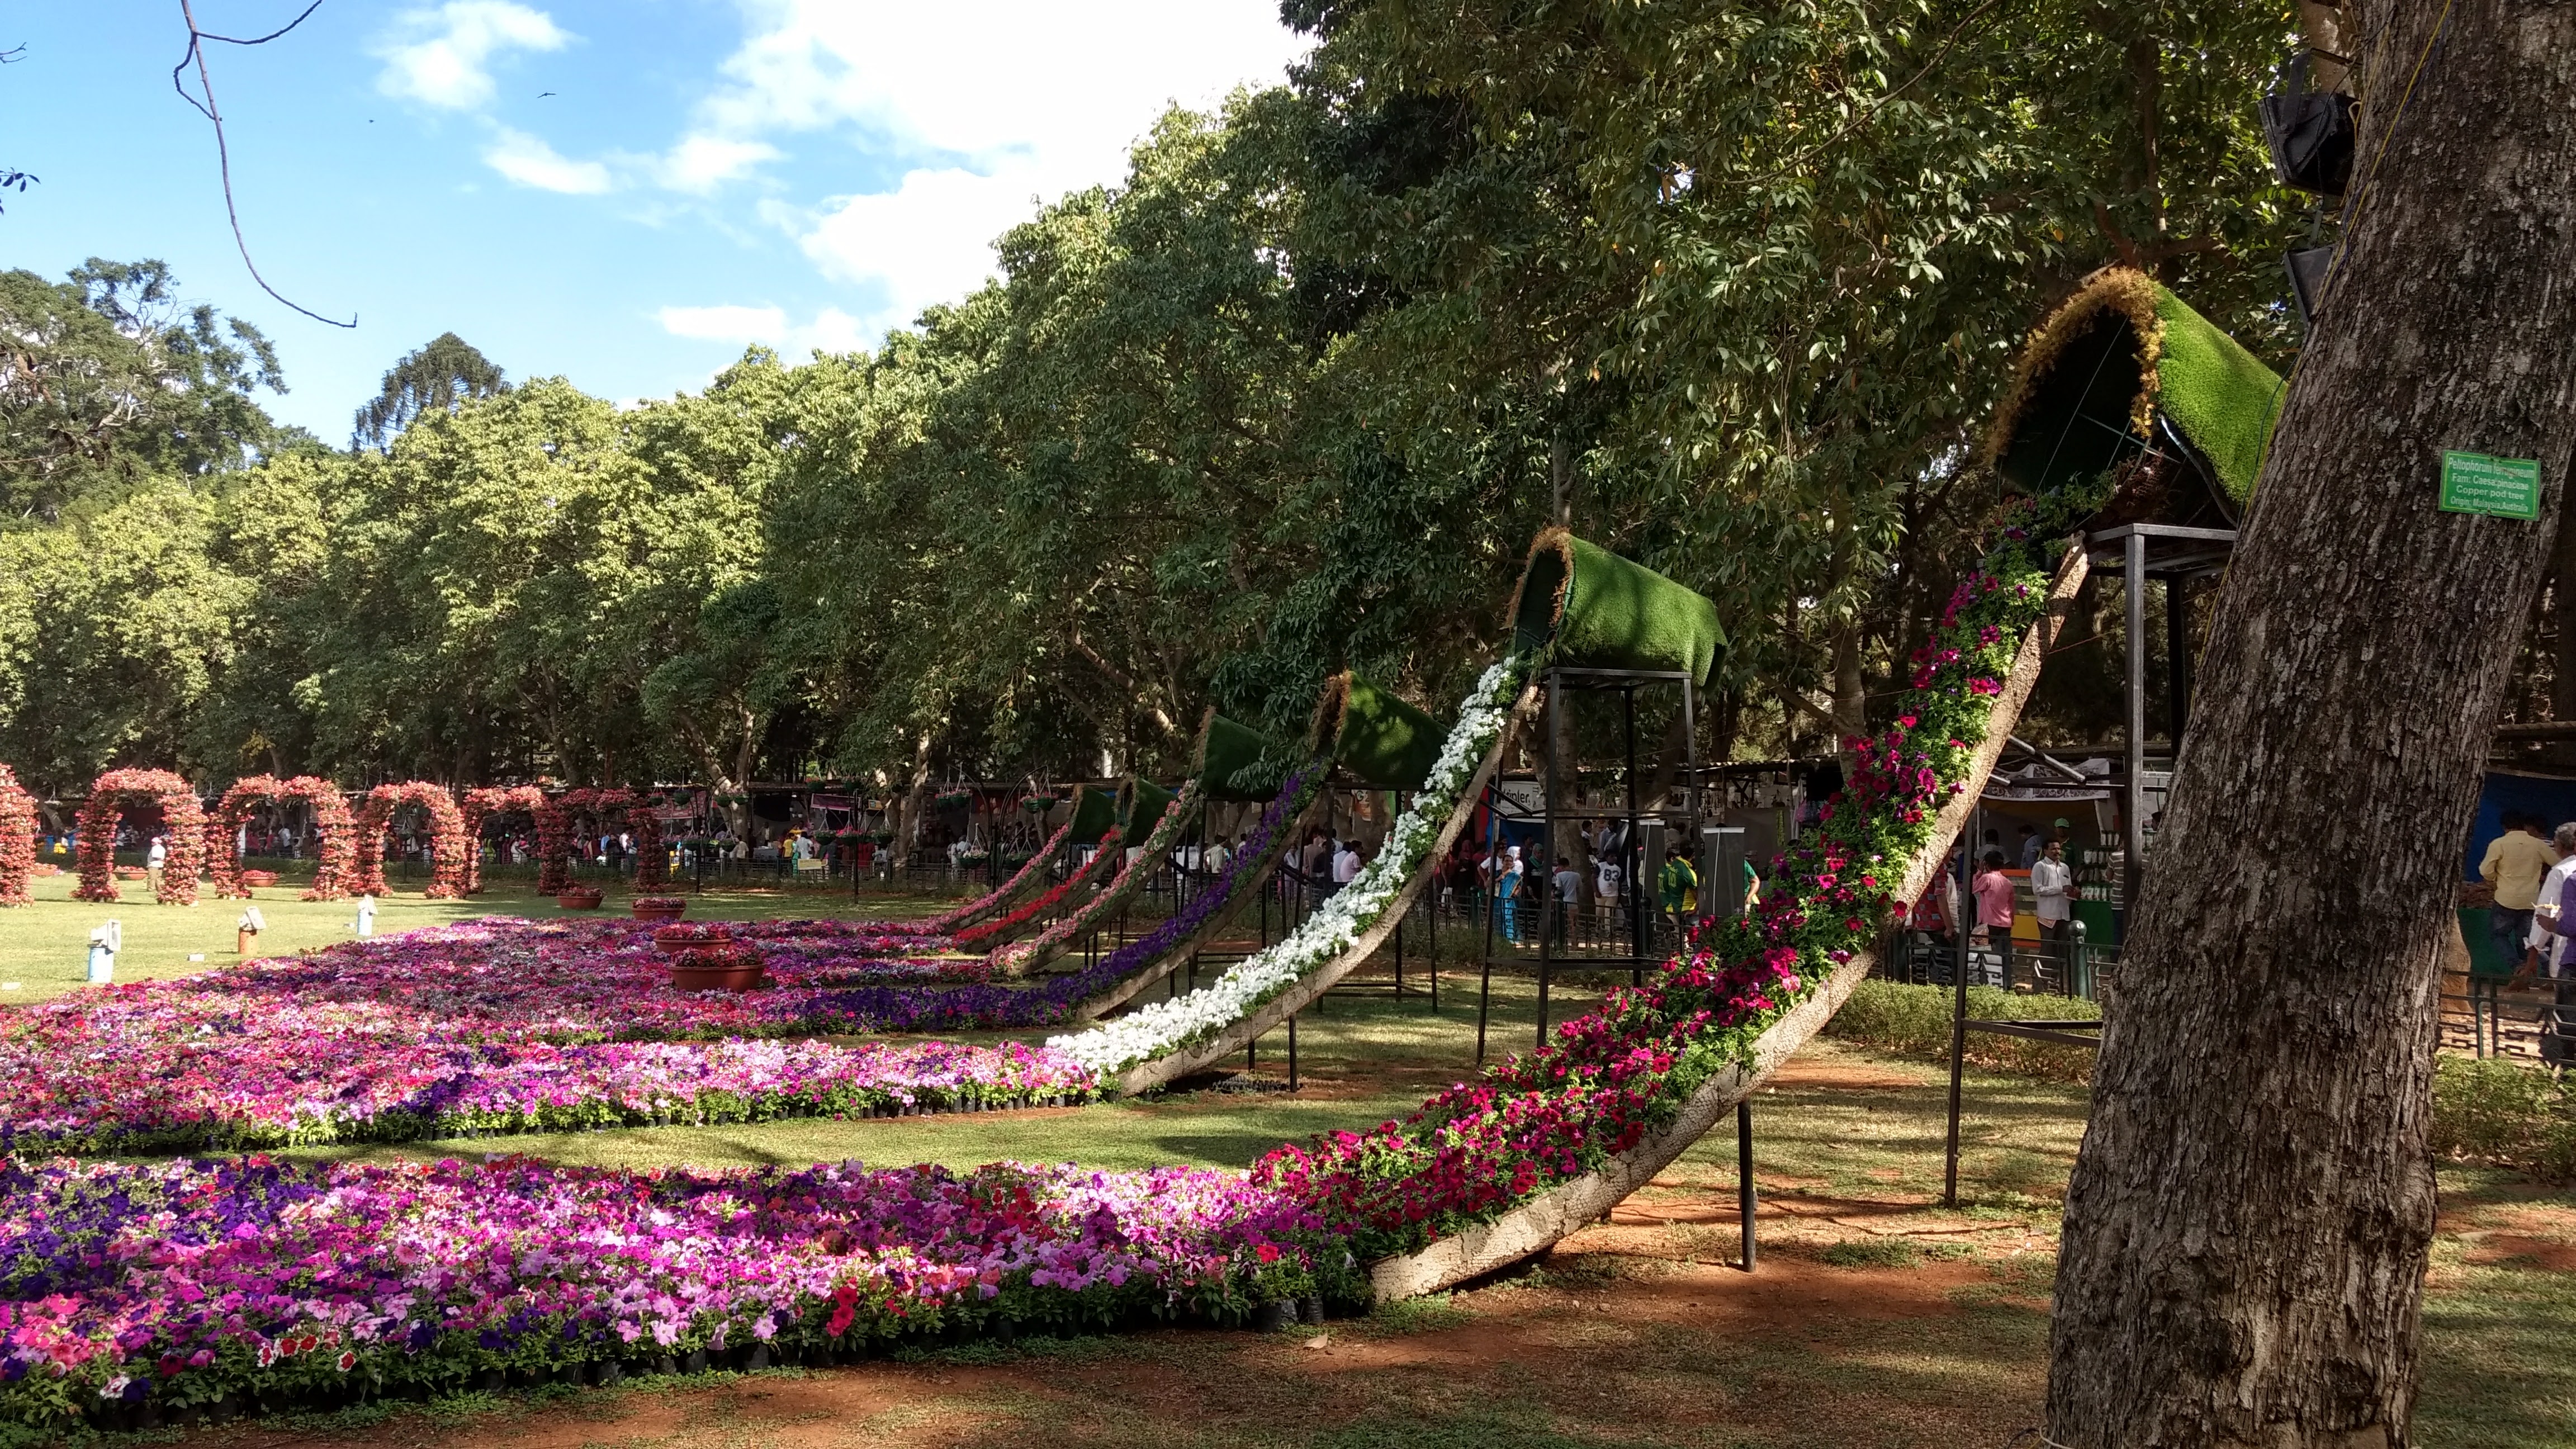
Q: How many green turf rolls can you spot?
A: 6